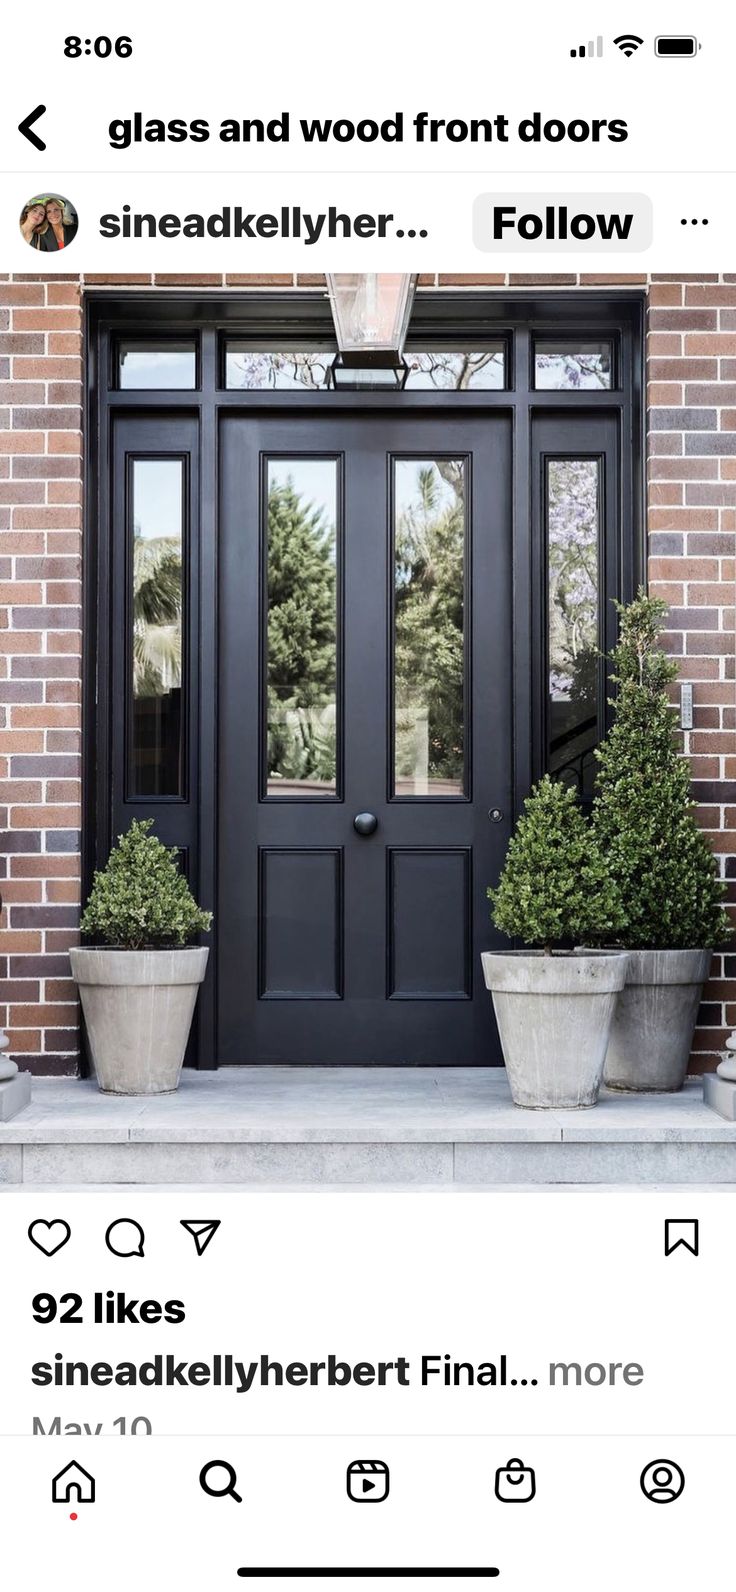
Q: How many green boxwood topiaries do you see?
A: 3